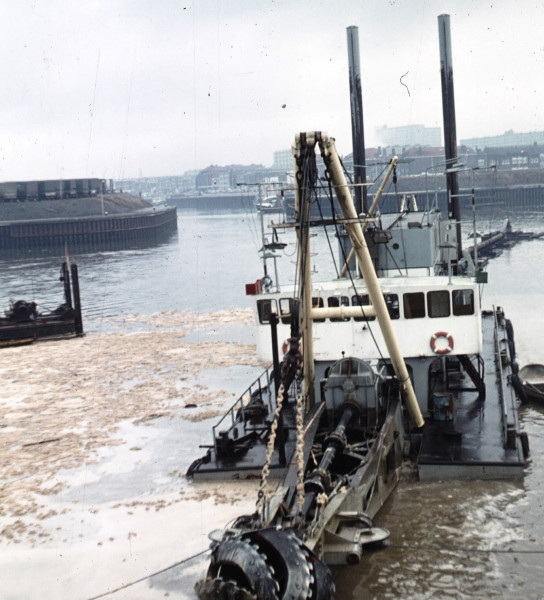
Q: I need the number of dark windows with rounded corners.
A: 9